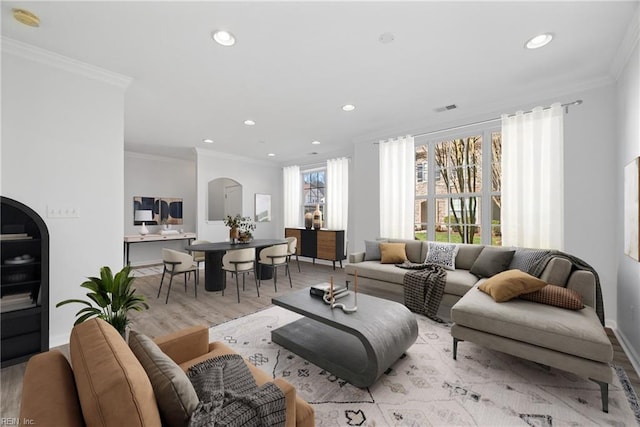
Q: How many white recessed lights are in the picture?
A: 7